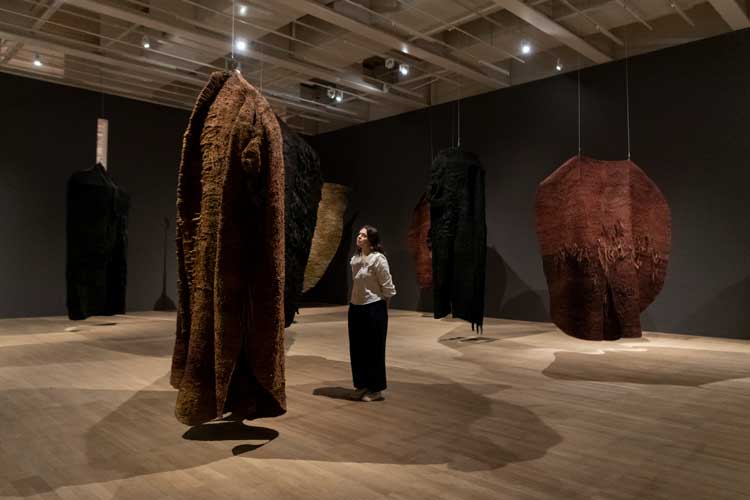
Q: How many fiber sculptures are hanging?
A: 7